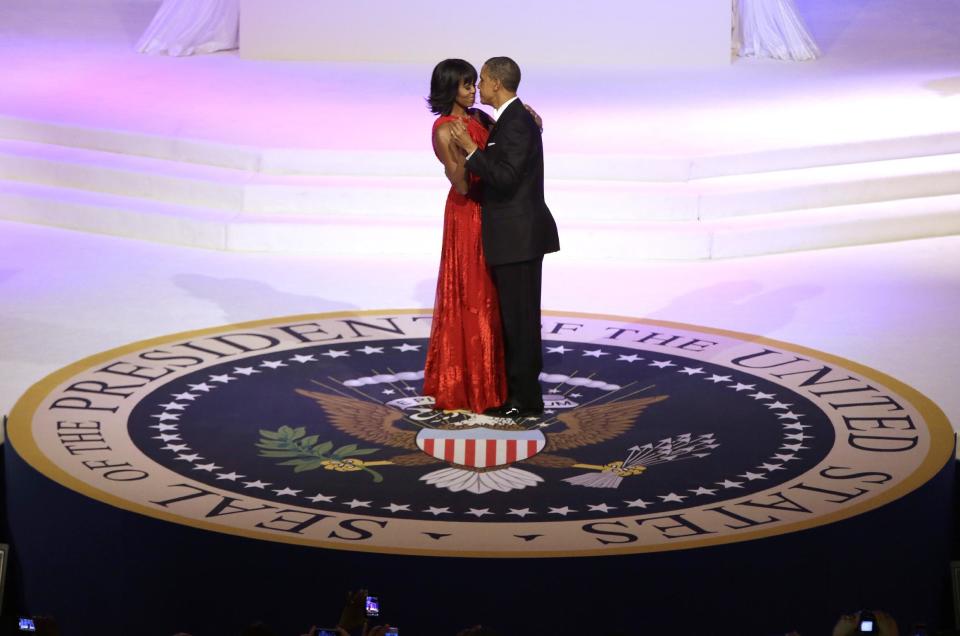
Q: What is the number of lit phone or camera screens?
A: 5